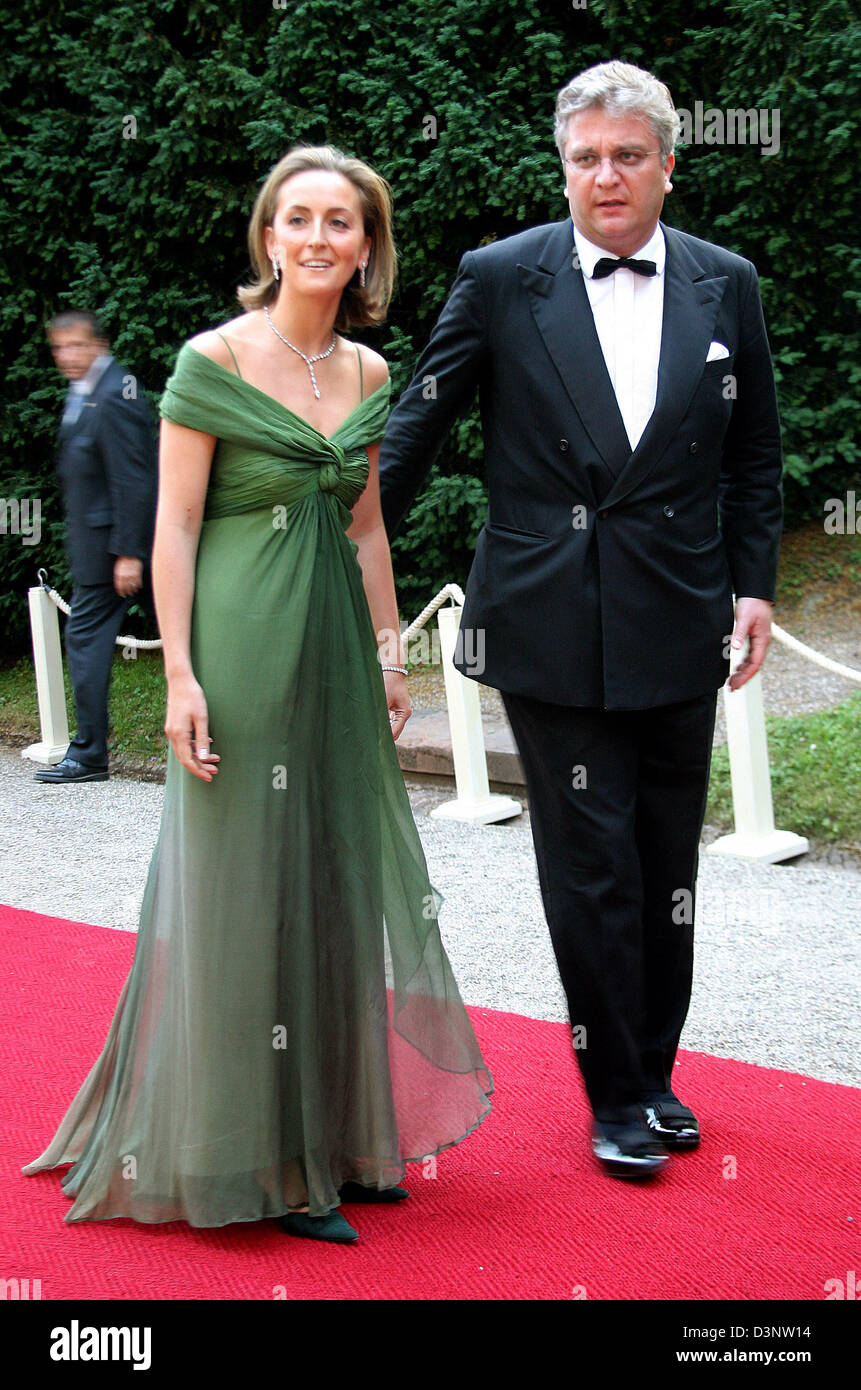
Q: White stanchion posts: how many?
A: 3